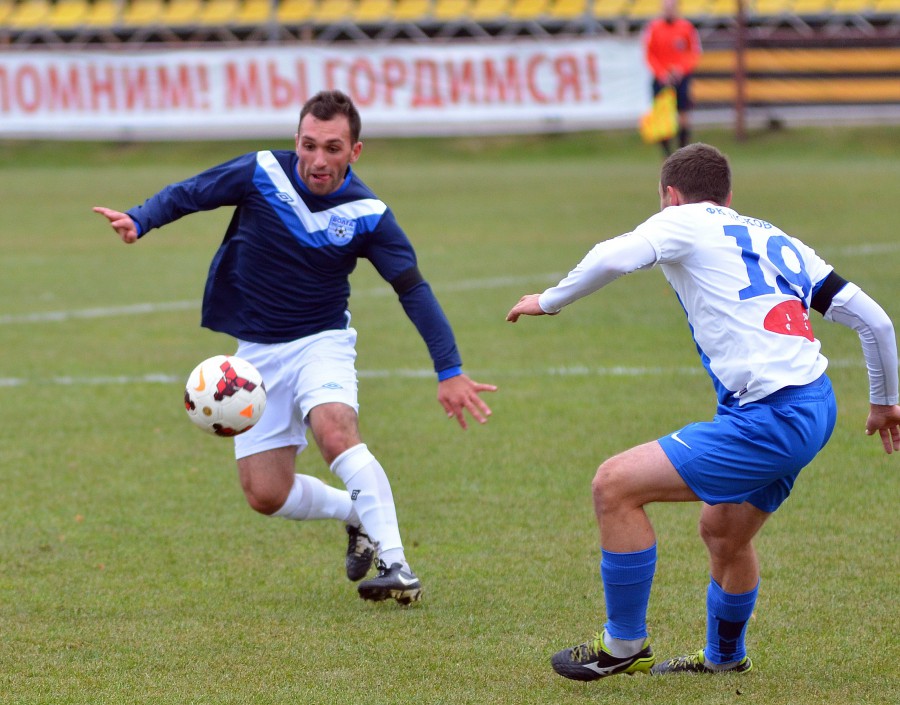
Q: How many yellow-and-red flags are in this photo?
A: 1